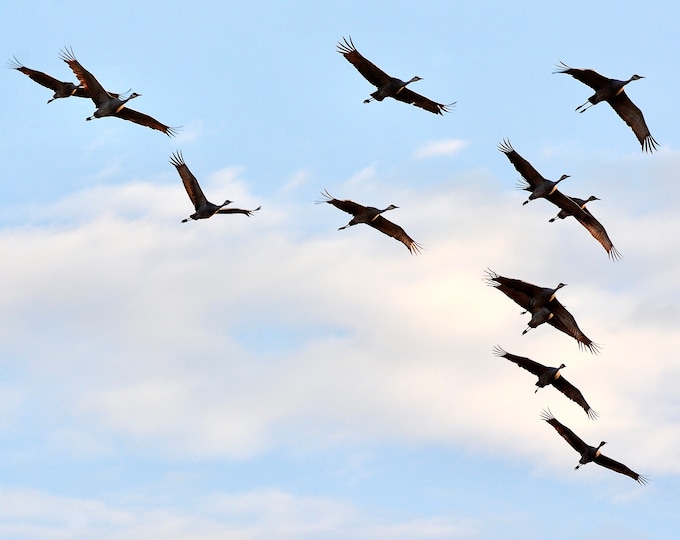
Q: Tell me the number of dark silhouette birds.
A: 12